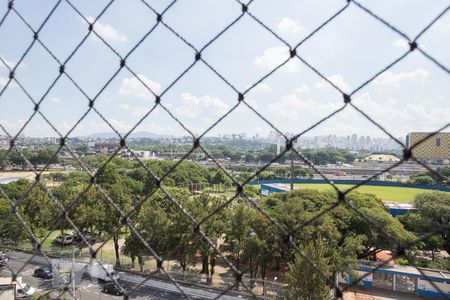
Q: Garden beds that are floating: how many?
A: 0